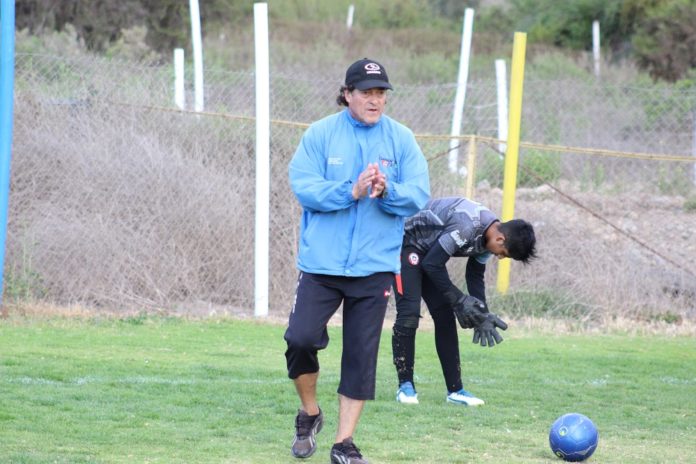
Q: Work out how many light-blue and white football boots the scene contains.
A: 2